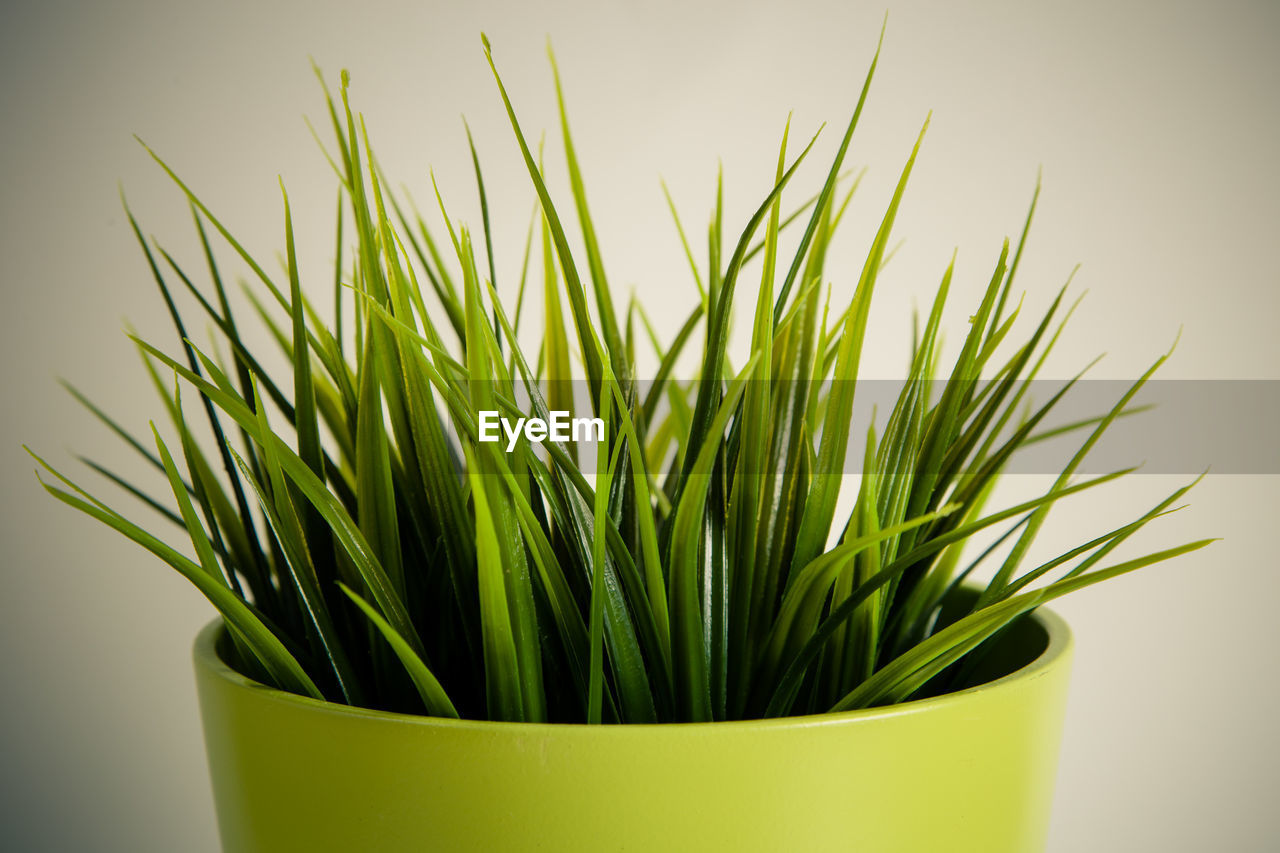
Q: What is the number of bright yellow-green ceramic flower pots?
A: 1